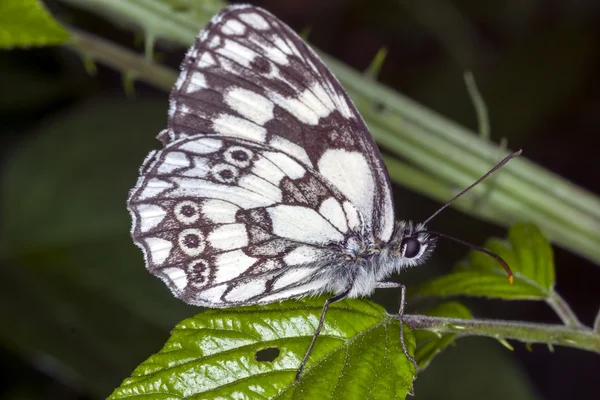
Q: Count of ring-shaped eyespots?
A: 5